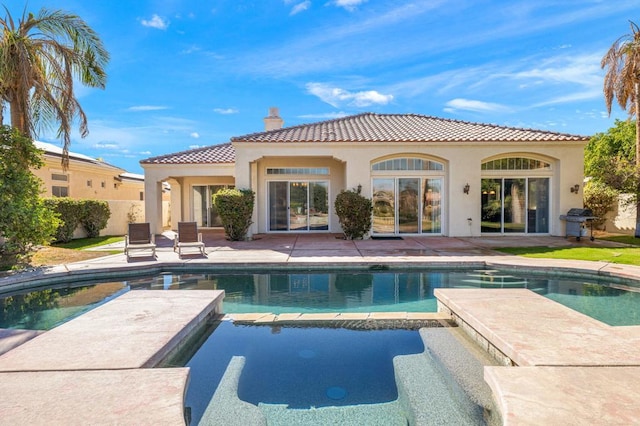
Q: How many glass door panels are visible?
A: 11